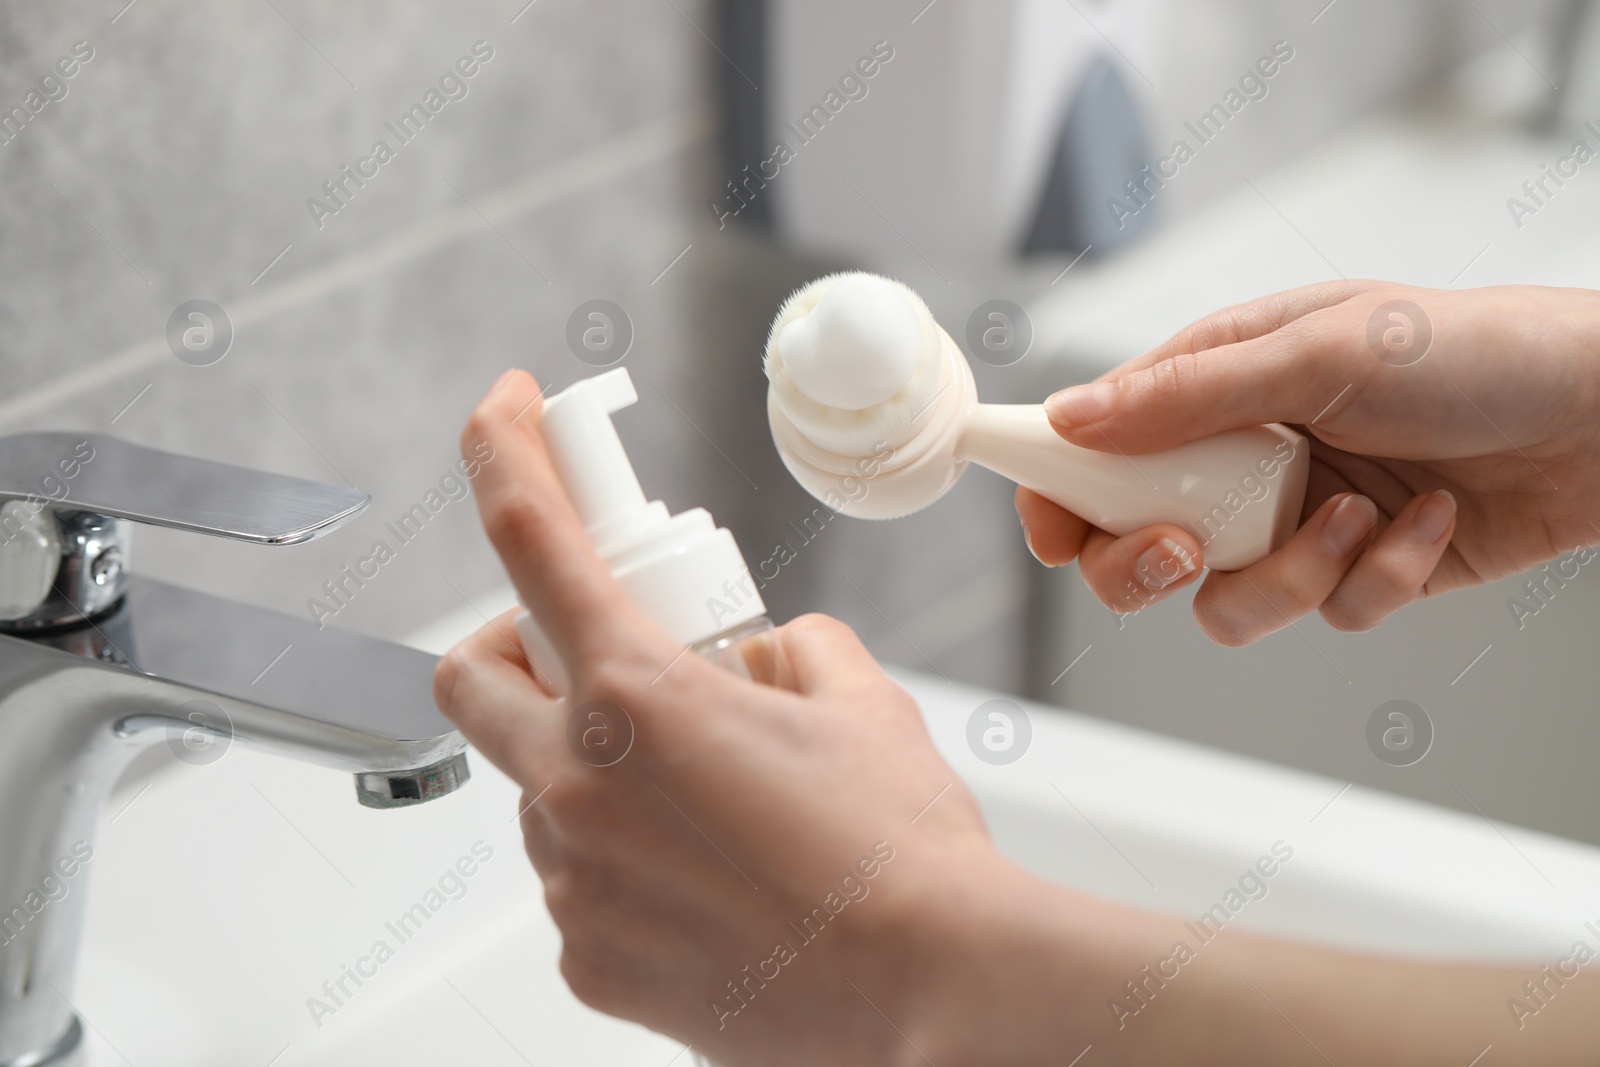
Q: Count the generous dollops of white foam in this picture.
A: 1